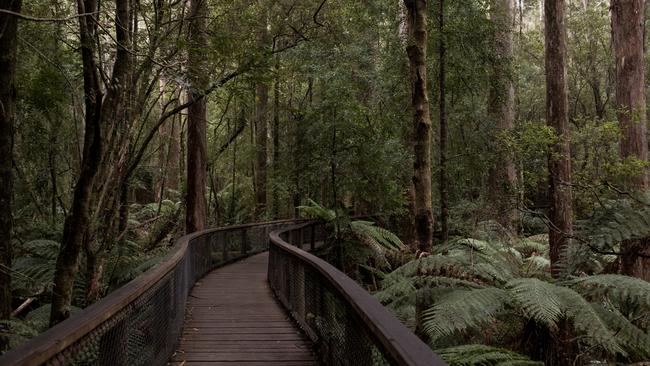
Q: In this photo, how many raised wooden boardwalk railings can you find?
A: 2